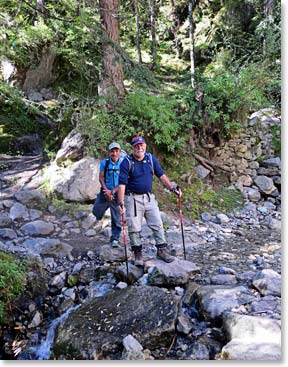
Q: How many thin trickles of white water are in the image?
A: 1